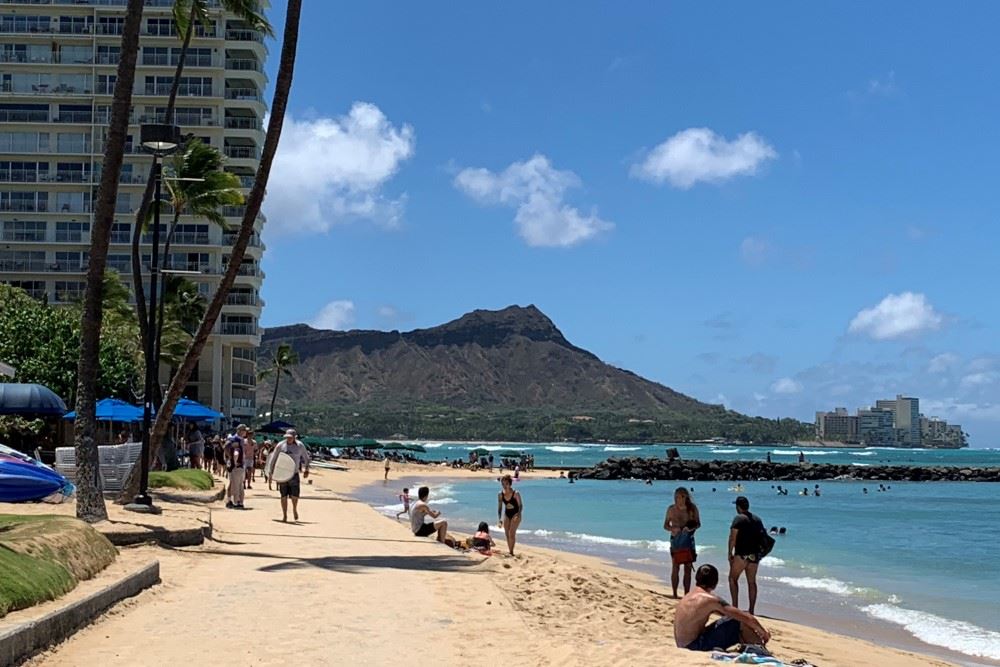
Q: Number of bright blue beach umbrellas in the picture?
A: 2